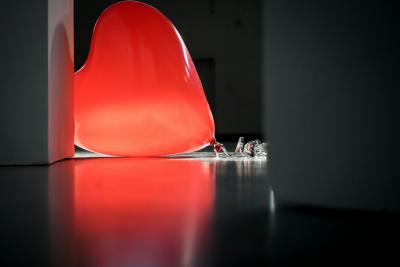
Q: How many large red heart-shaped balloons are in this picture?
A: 1